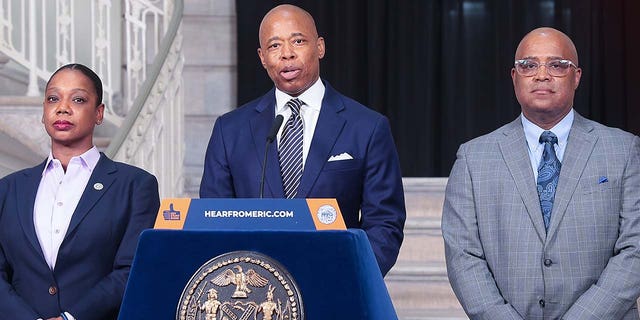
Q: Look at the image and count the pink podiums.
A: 0